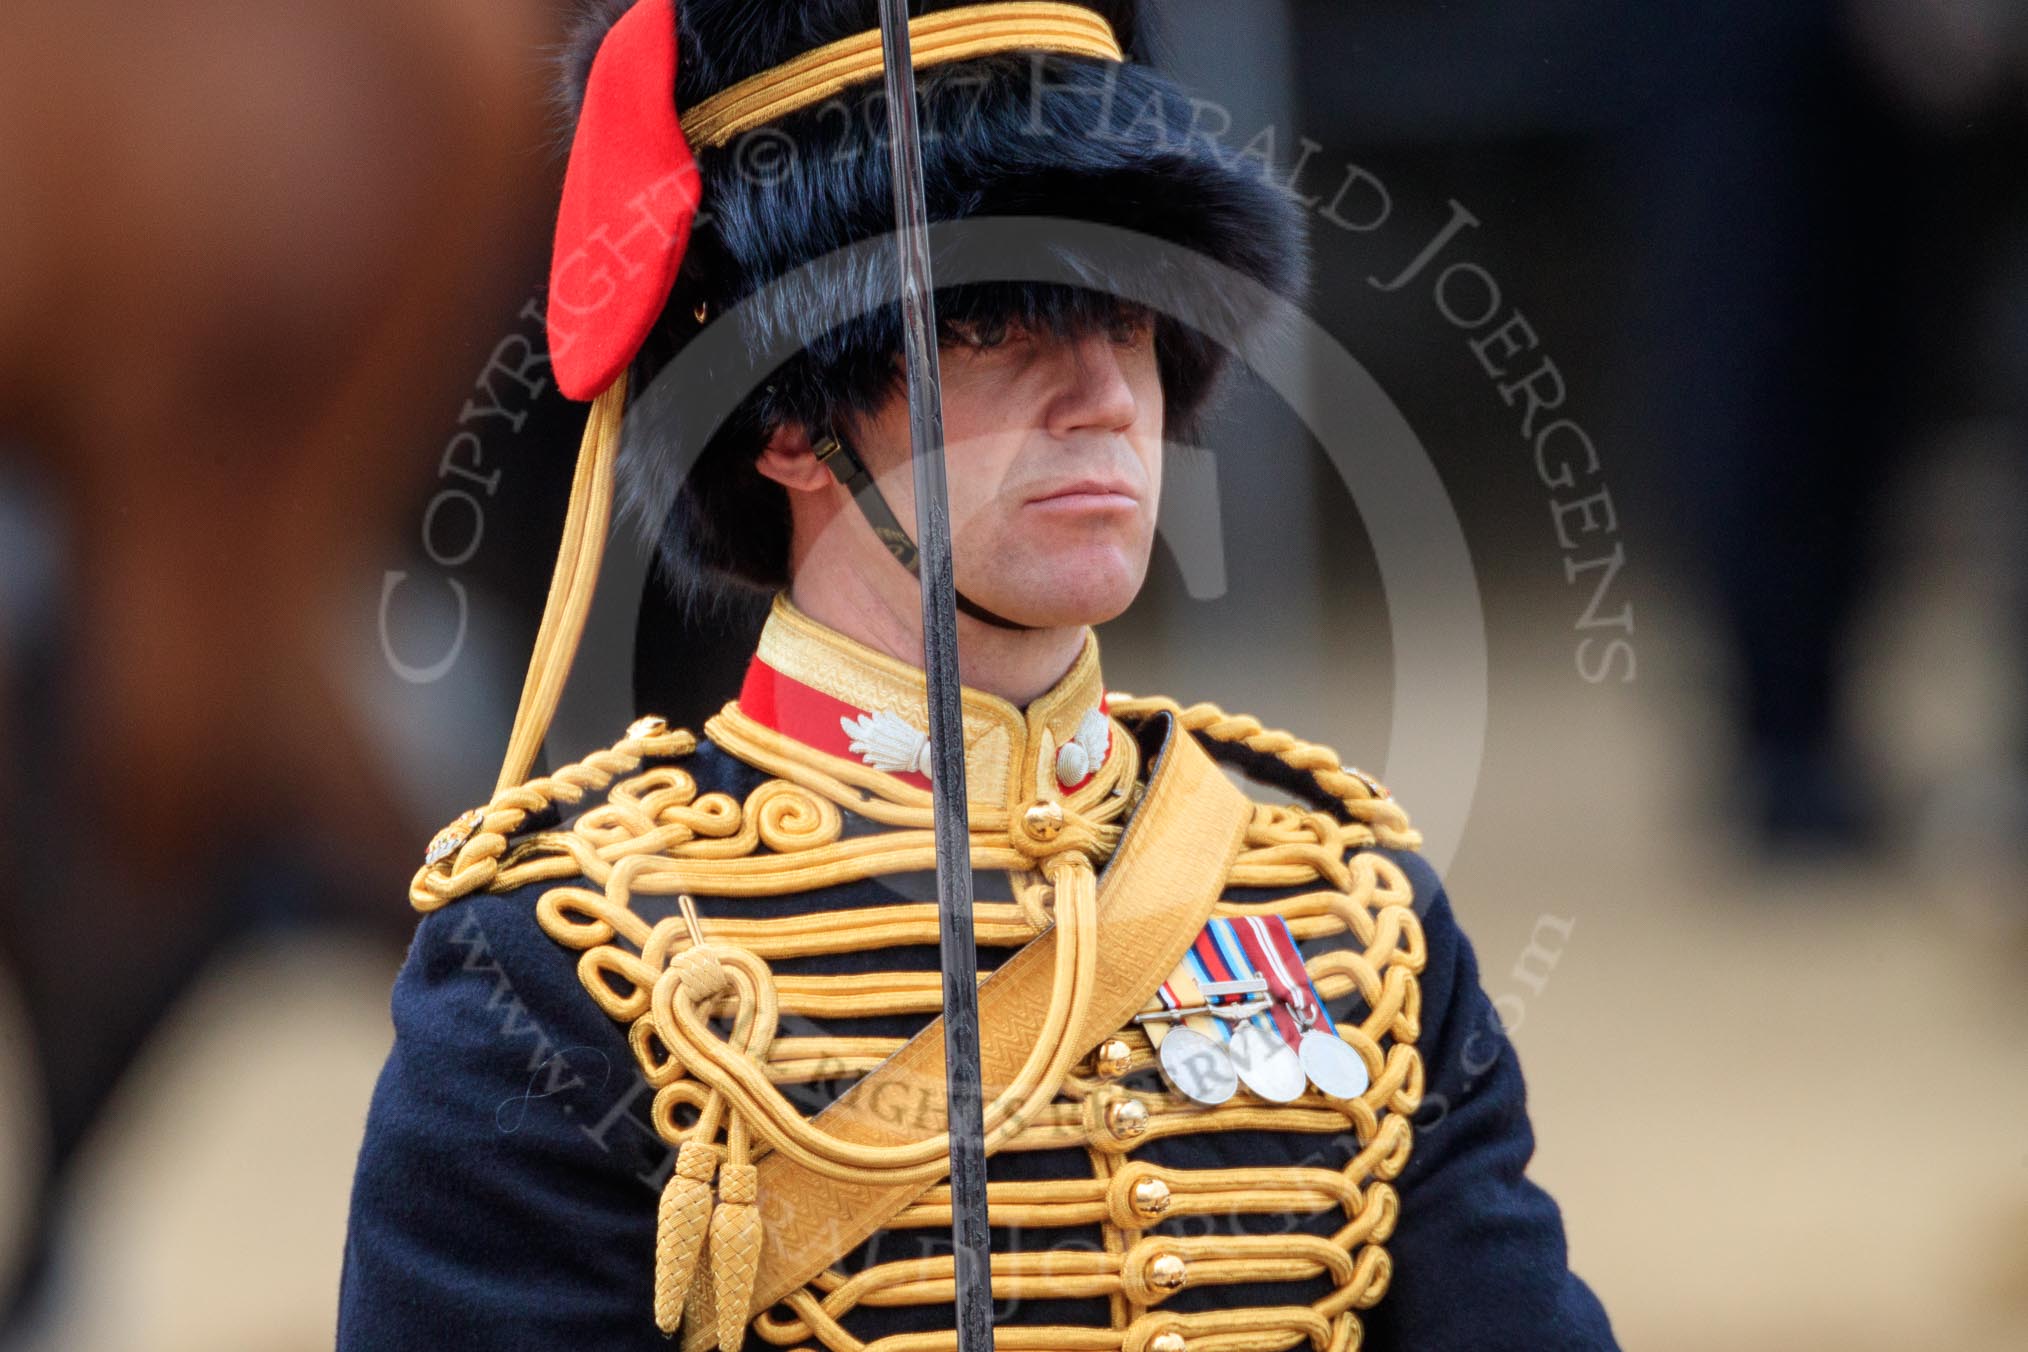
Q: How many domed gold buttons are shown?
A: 6